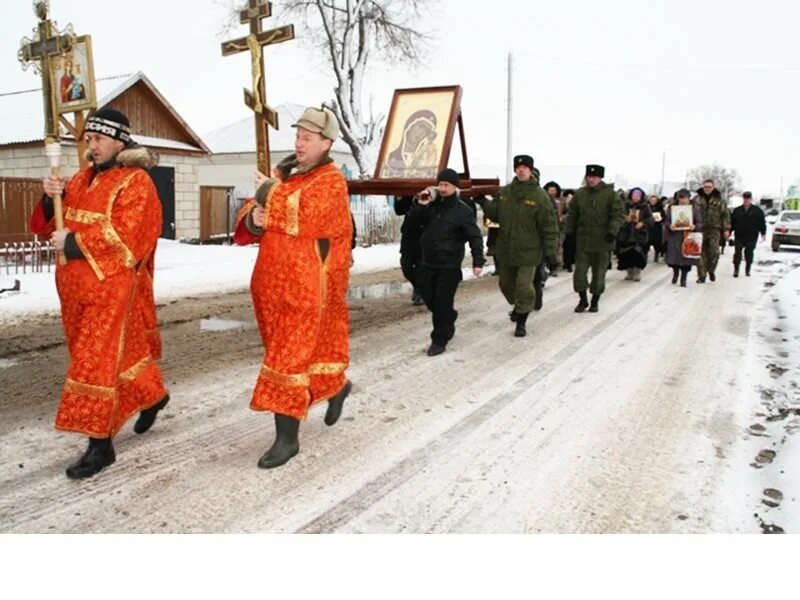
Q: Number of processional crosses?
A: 2